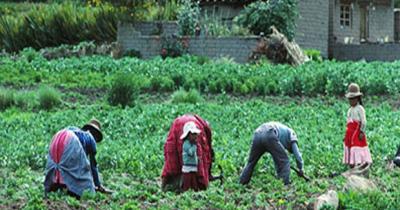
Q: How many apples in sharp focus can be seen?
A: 0